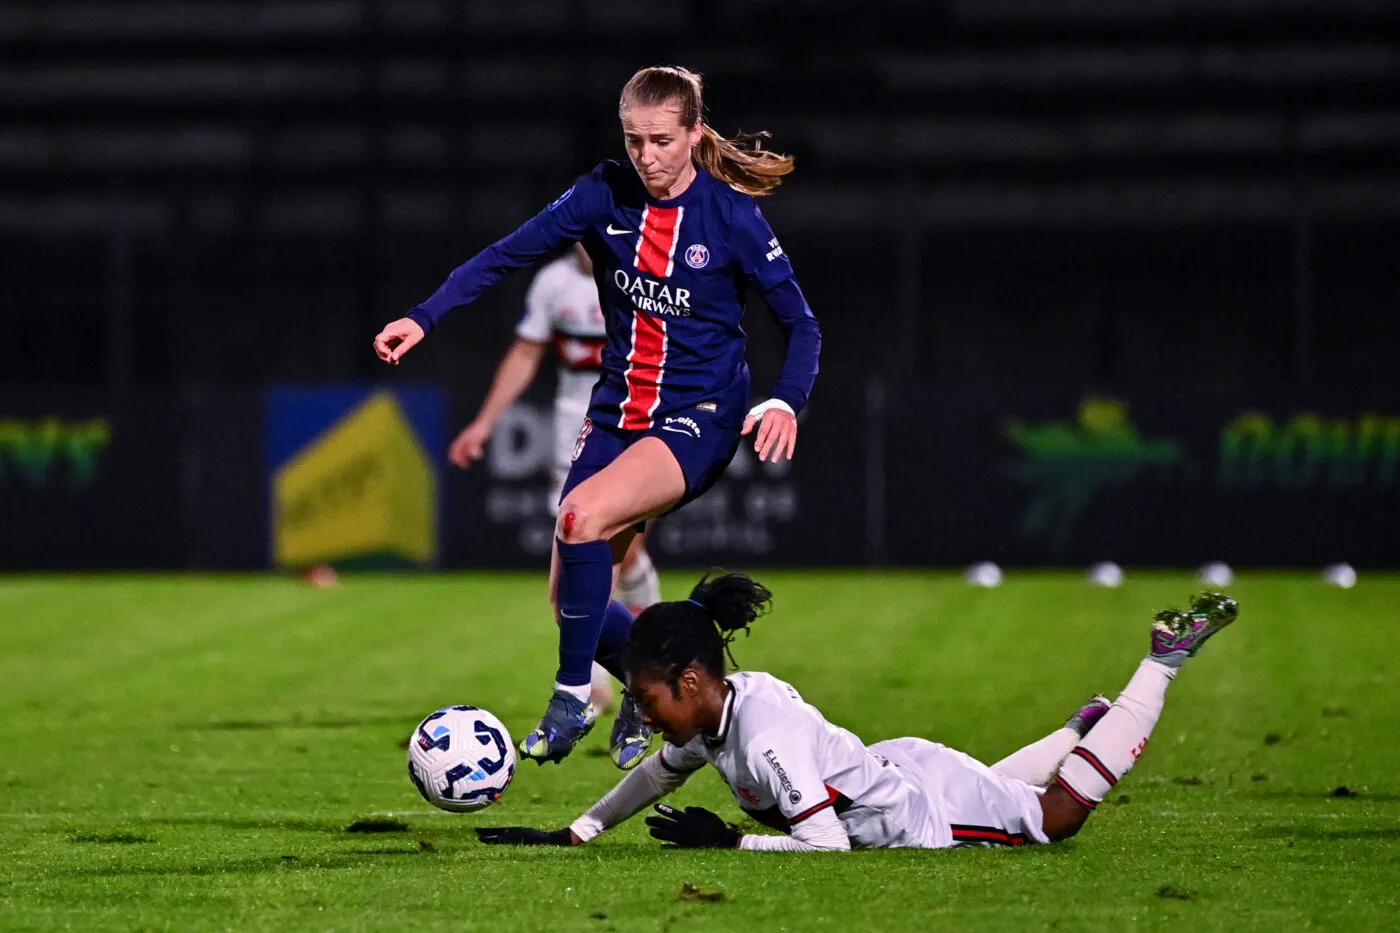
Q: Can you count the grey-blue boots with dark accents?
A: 2